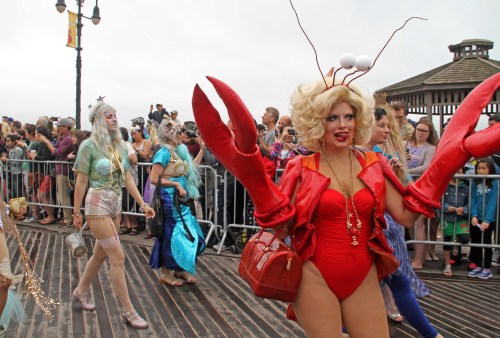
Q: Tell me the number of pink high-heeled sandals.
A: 2